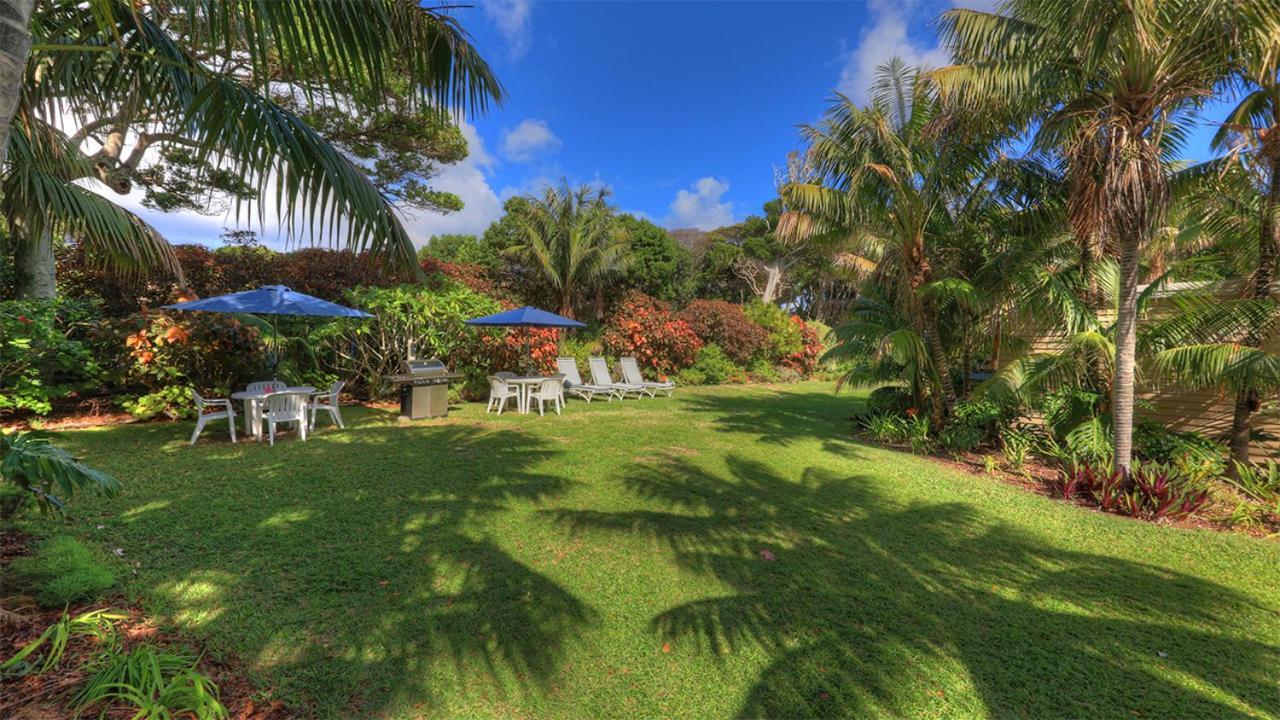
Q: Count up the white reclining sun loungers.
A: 3